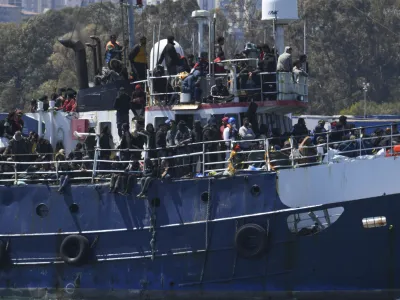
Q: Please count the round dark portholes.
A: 5